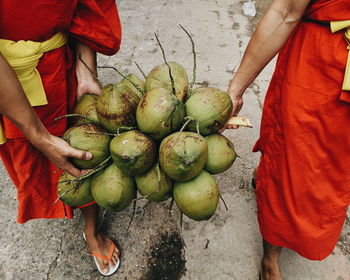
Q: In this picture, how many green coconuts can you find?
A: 14